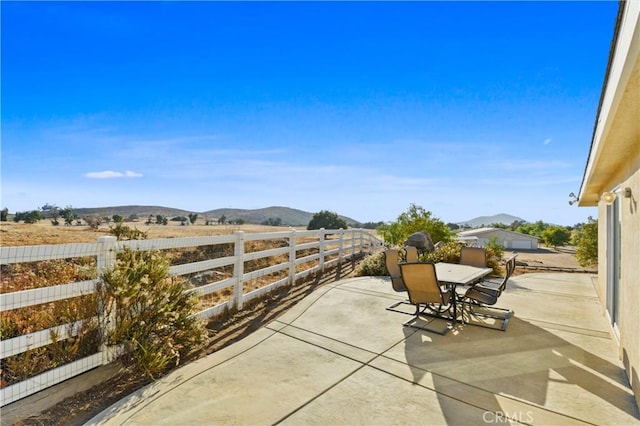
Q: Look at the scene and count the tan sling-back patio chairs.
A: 6